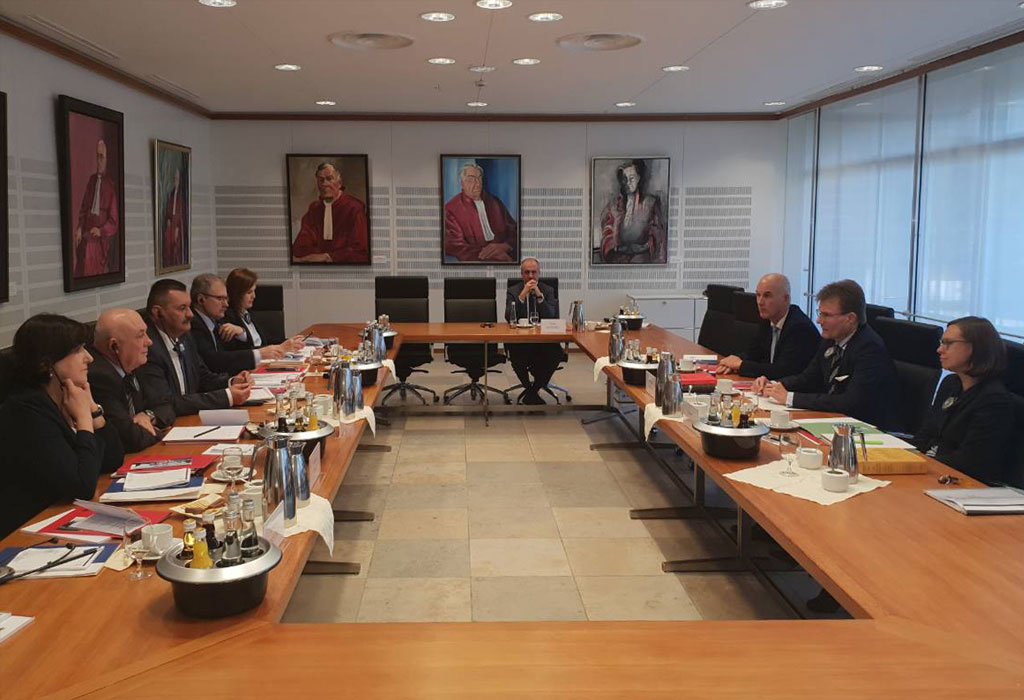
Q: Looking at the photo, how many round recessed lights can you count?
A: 15